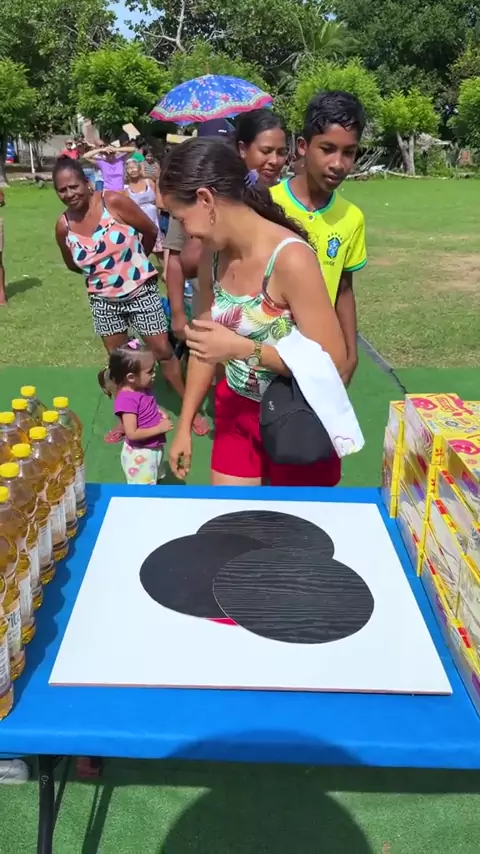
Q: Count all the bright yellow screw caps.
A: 9